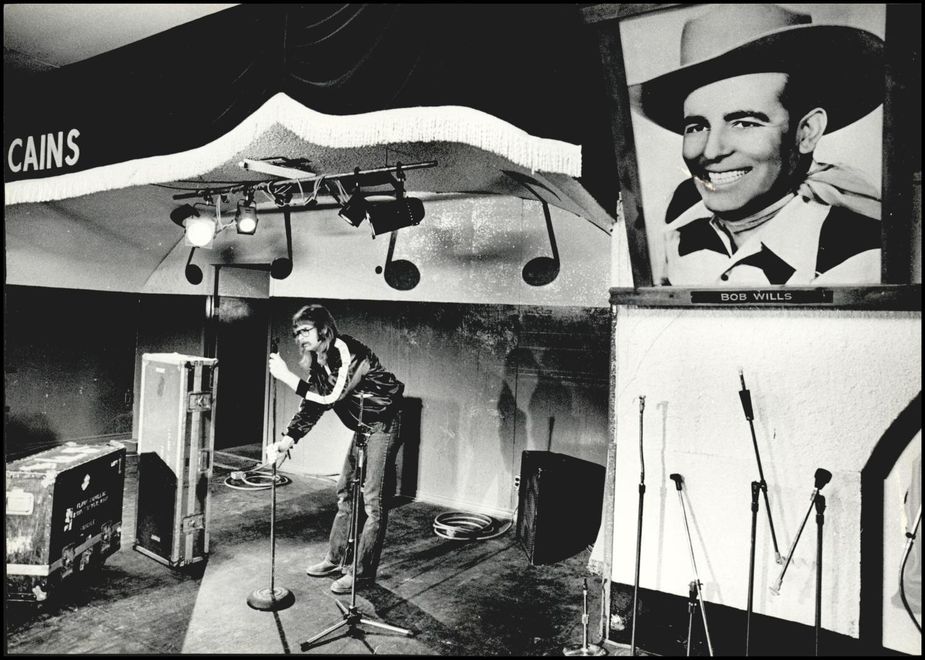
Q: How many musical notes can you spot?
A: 4